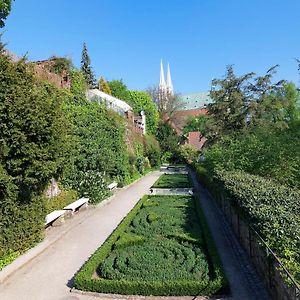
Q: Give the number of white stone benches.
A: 3